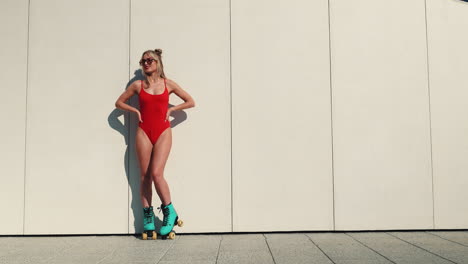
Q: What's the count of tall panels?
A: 6